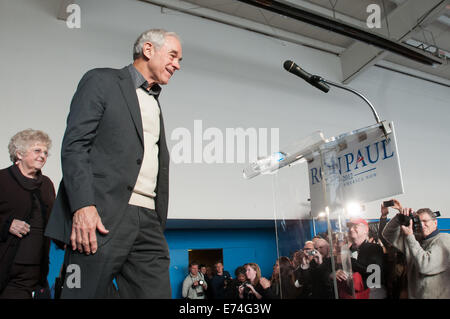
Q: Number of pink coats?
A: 0